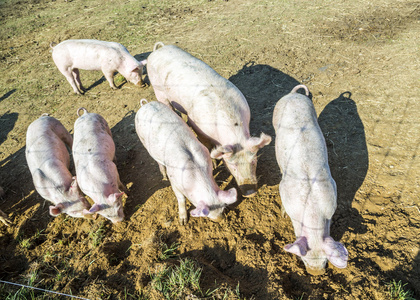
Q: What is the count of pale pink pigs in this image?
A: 6